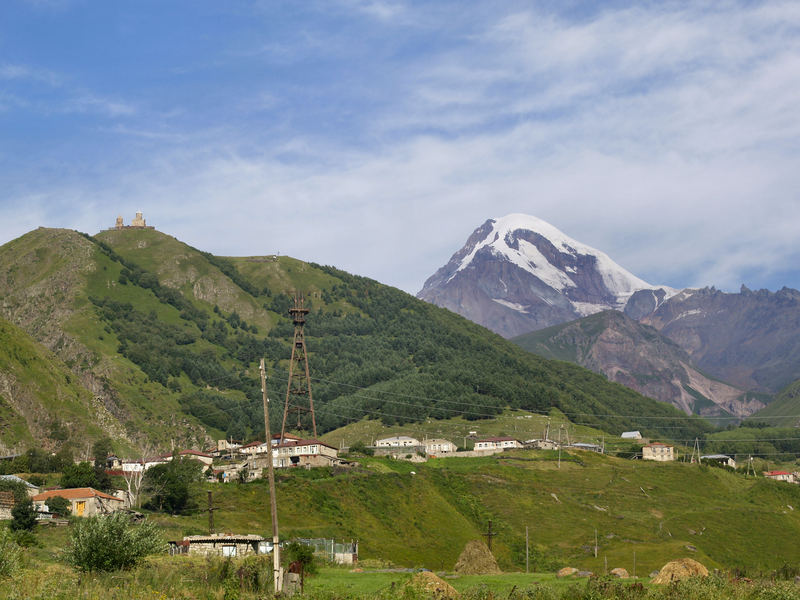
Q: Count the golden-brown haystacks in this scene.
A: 3